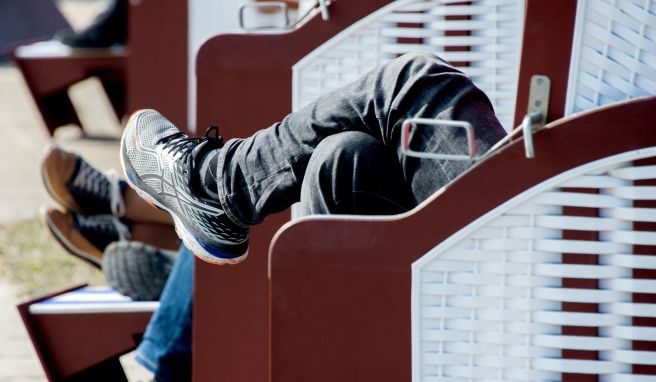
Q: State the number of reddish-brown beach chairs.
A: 3